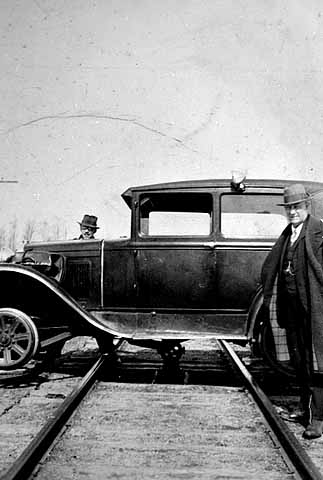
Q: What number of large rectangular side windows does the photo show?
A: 2